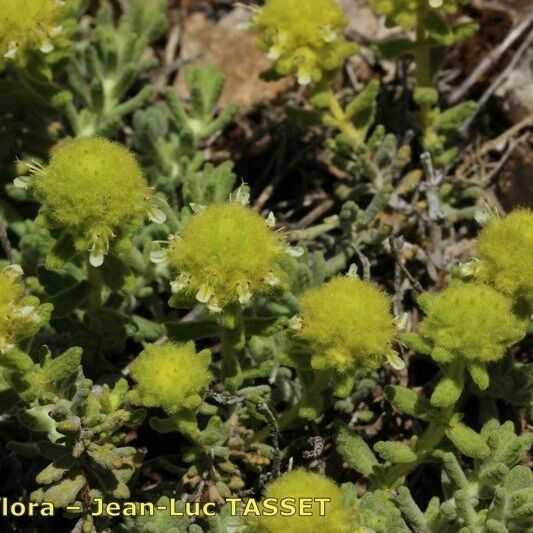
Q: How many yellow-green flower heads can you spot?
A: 11